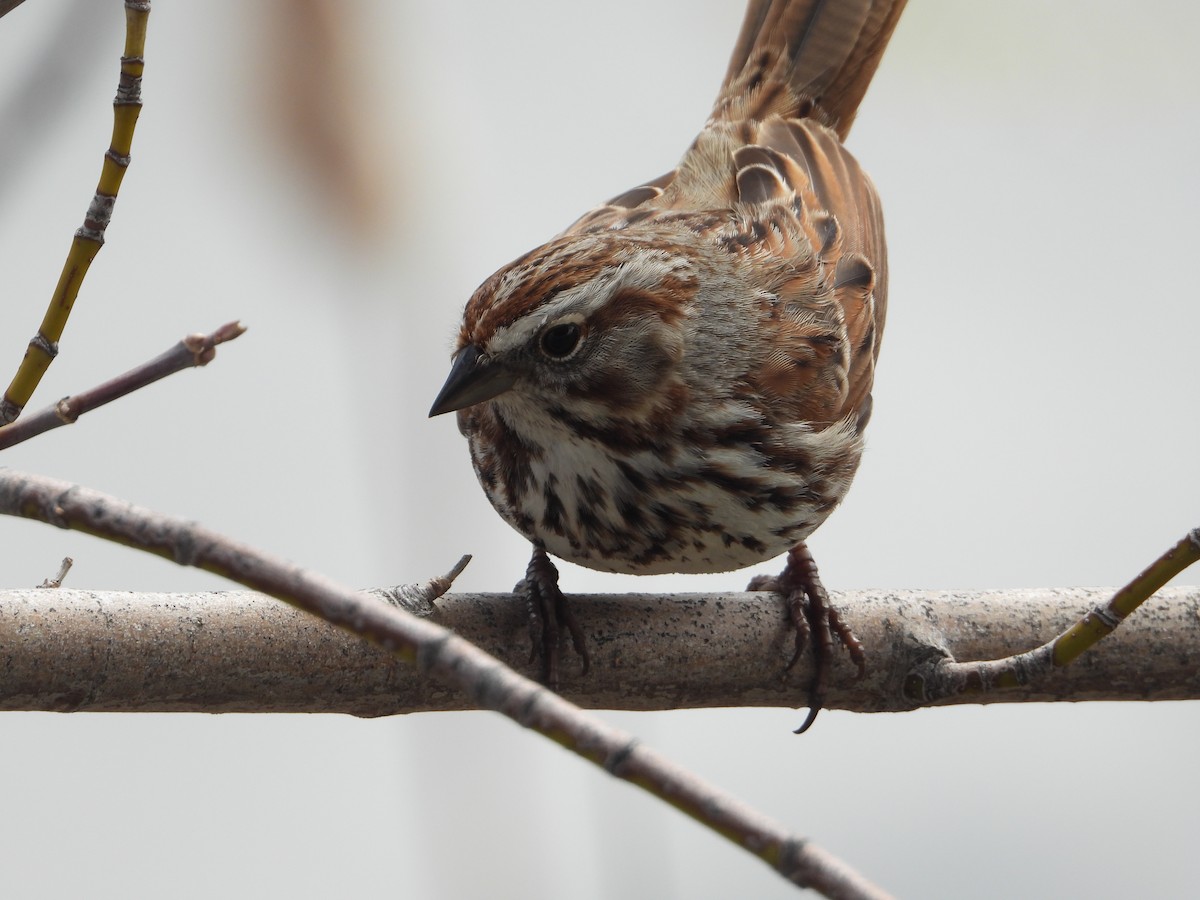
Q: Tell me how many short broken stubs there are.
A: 2